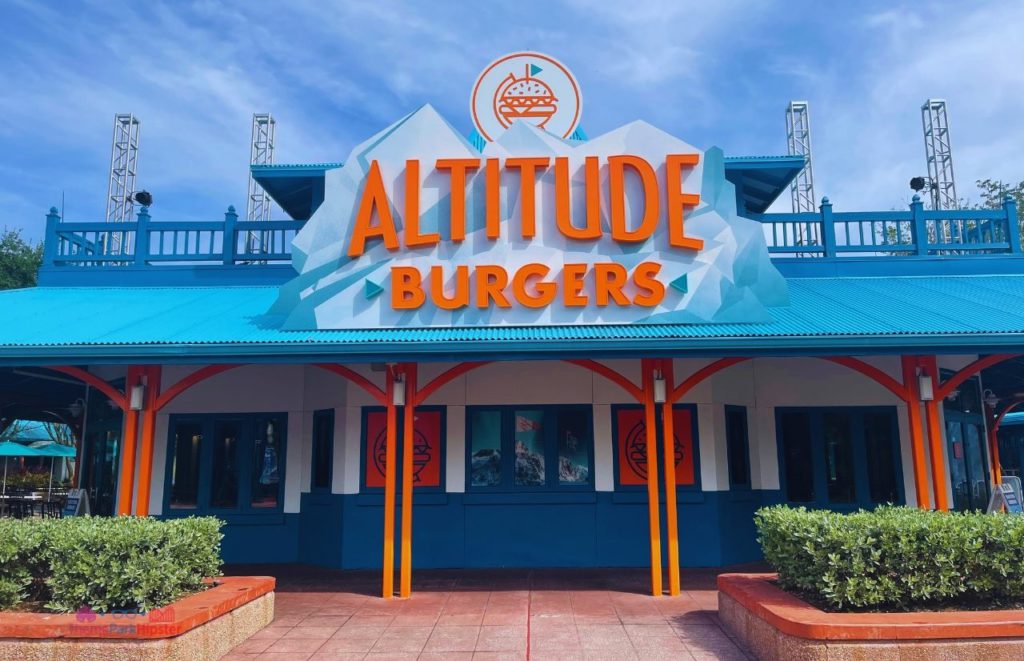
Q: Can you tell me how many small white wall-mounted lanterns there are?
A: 4